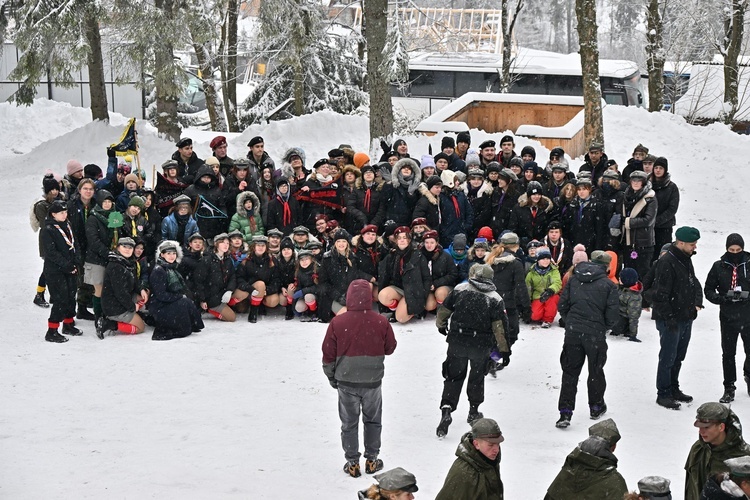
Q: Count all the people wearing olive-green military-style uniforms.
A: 3